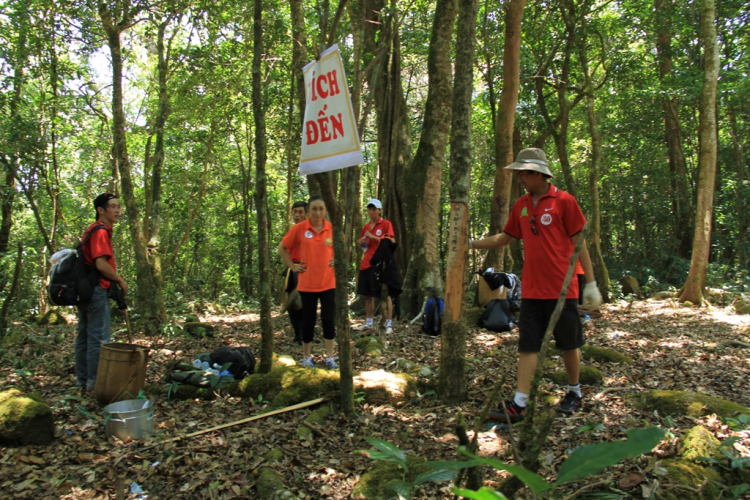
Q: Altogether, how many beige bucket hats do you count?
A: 1